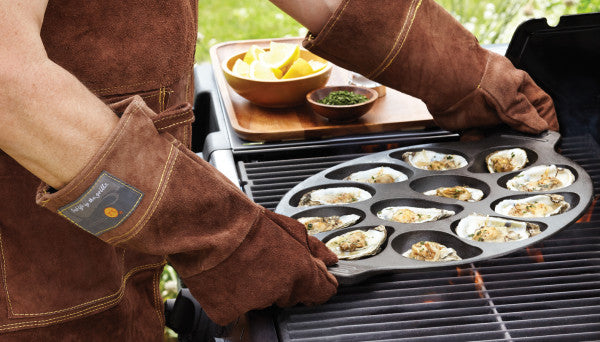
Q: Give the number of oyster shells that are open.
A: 12